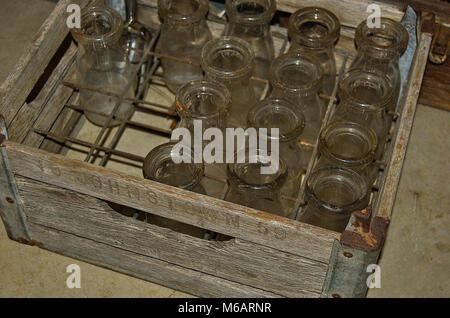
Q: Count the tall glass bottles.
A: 14